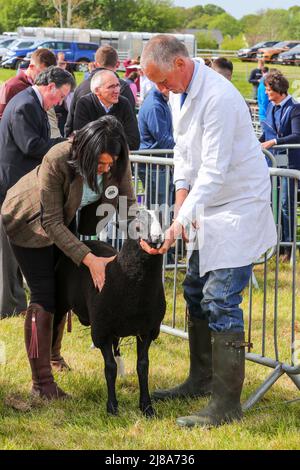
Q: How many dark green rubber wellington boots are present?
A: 2